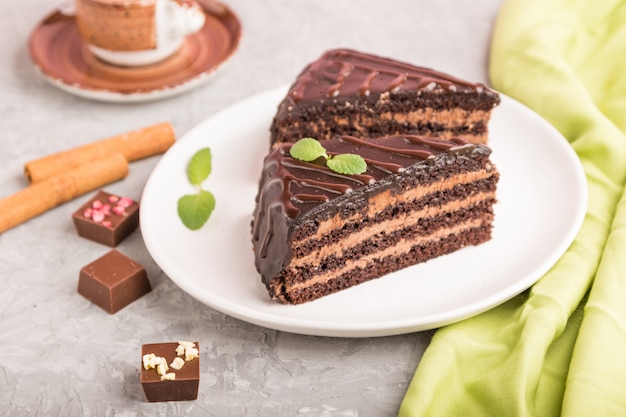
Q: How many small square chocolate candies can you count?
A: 3